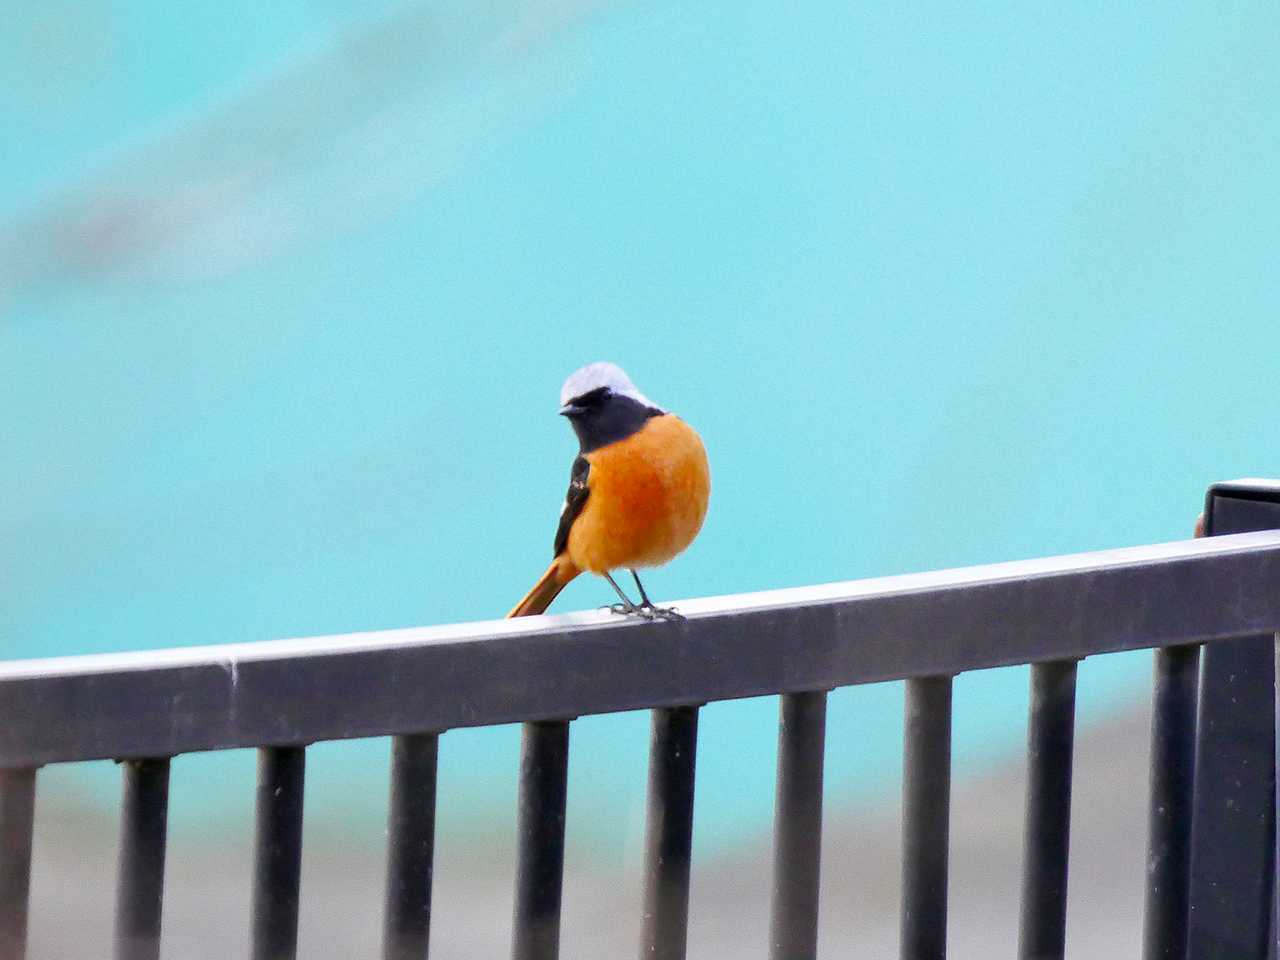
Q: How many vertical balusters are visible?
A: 10